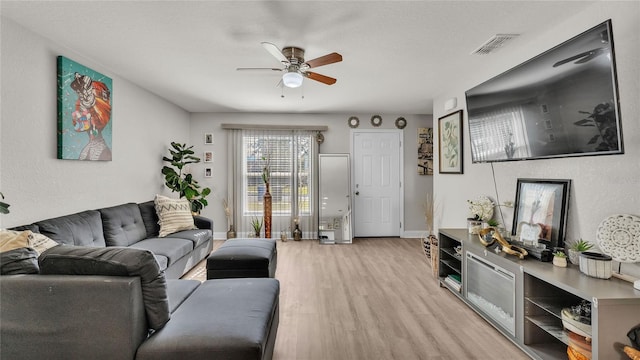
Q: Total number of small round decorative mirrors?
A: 3